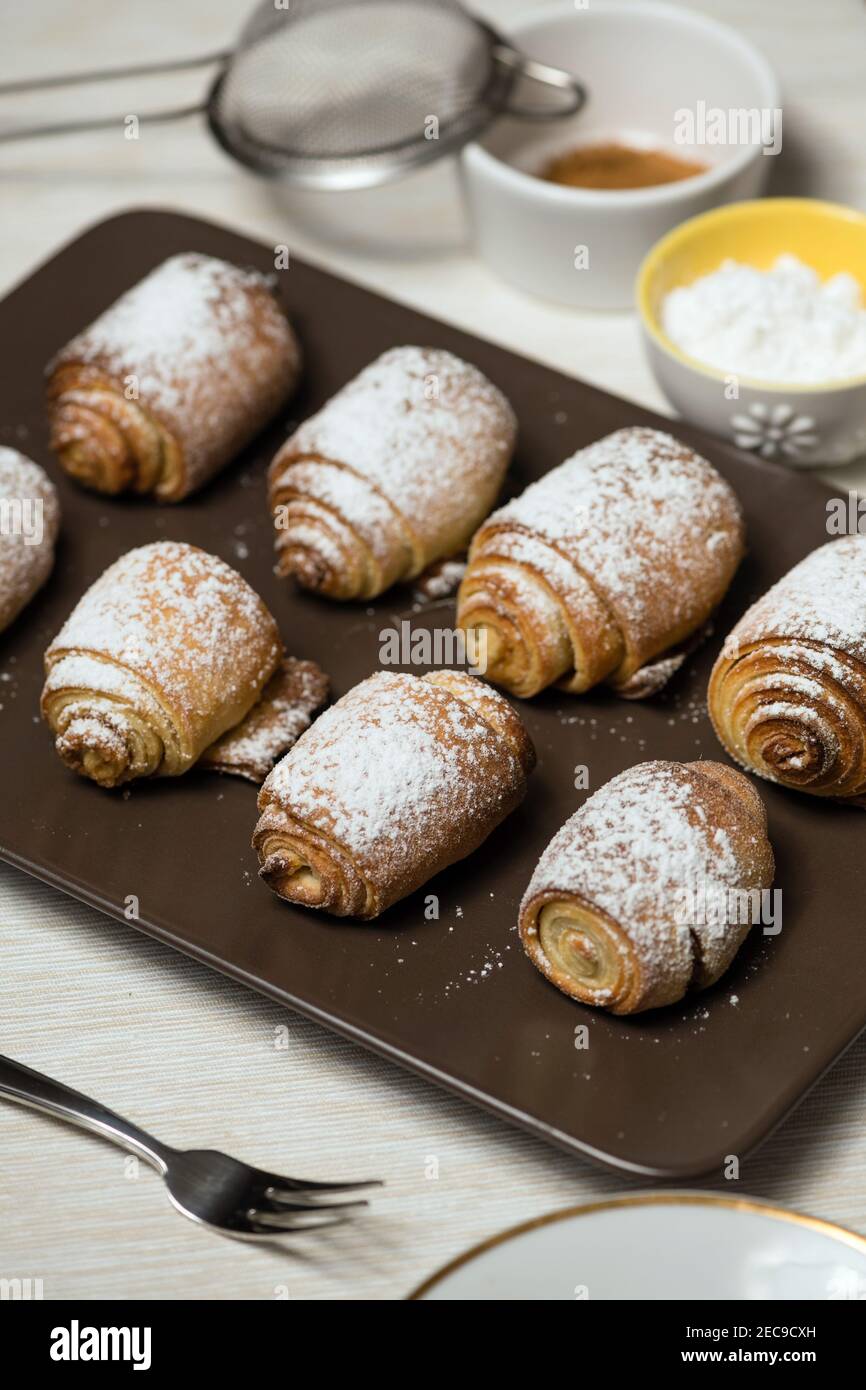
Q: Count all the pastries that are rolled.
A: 8